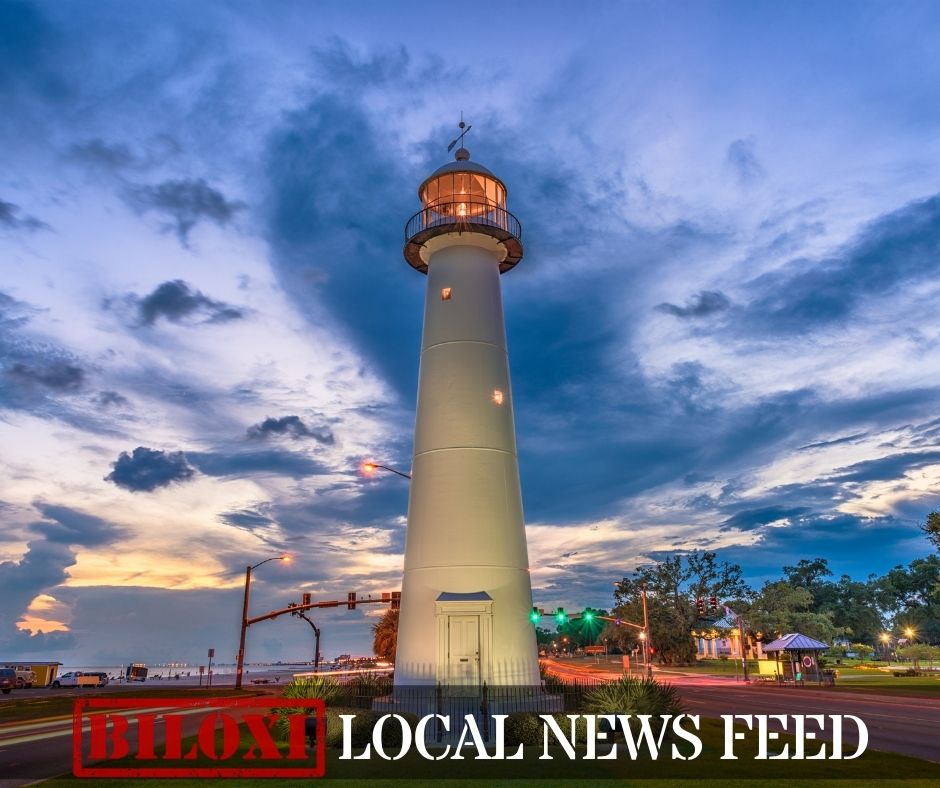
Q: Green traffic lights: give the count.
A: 3